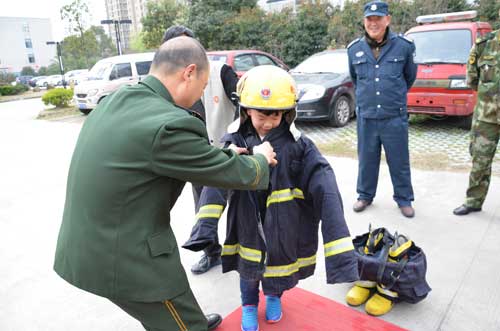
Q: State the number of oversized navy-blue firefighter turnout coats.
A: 1